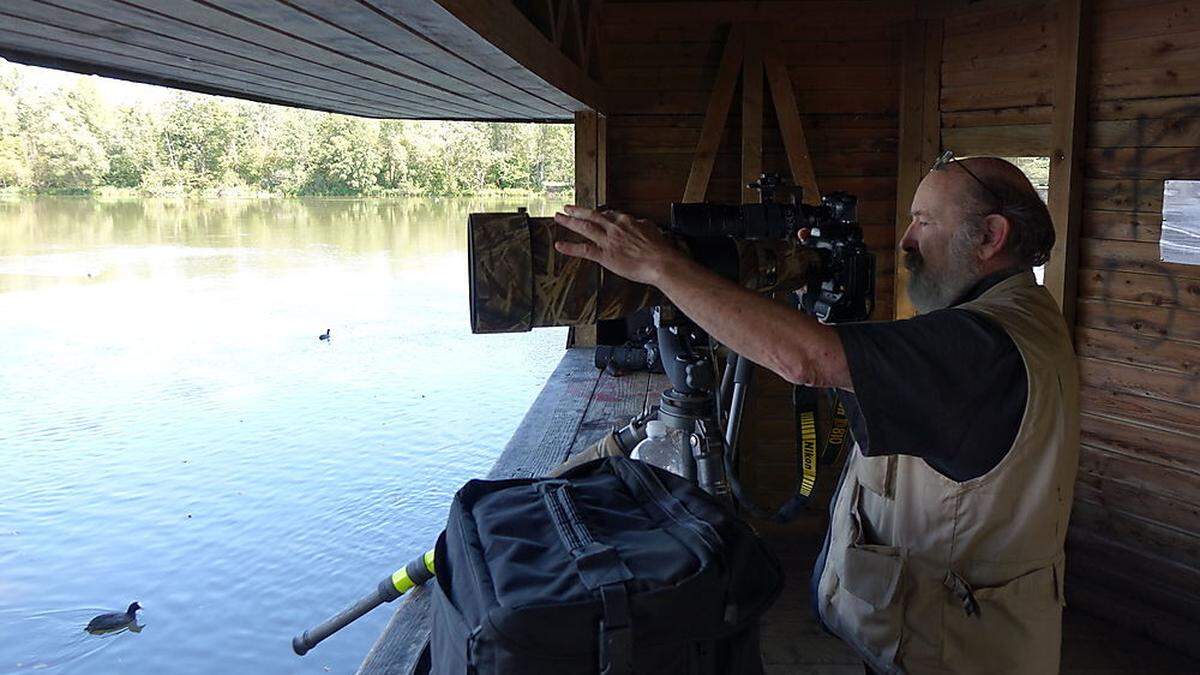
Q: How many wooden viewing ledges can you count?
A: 1